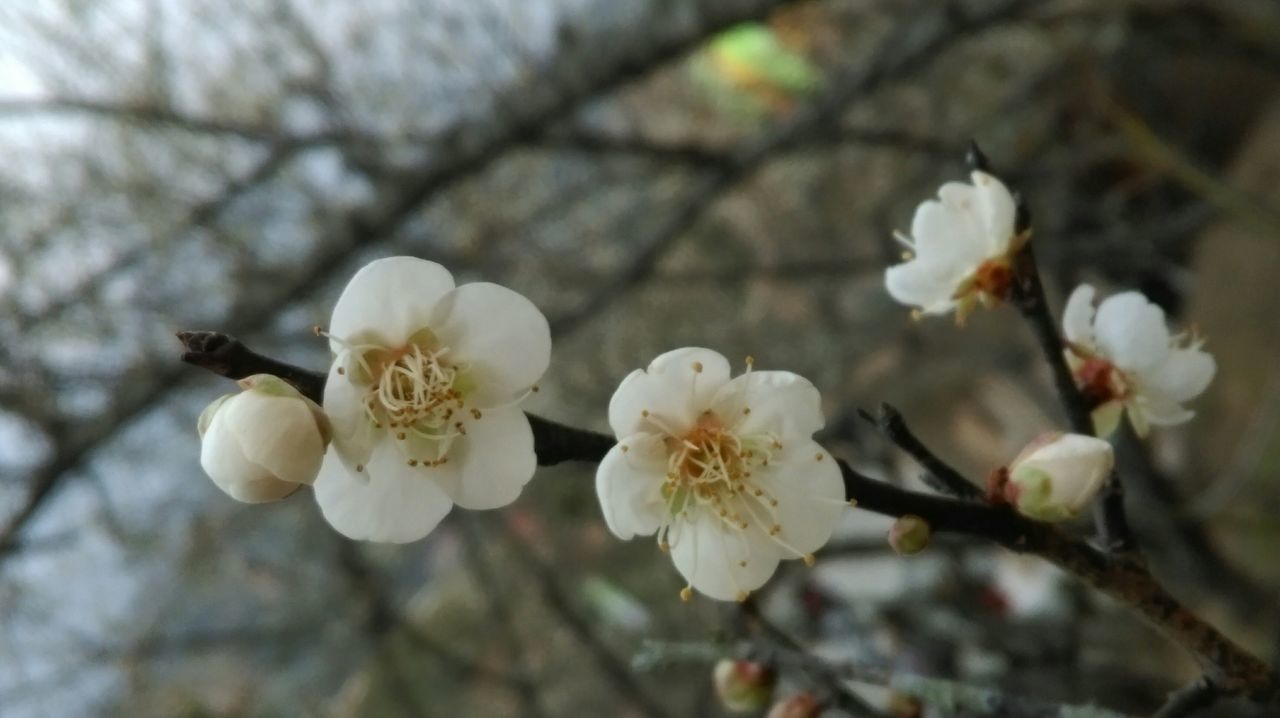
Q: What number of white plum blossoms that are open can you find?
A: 4